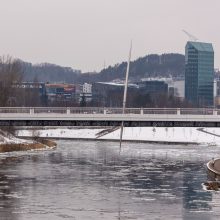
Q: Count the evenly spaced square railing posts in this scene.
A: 6